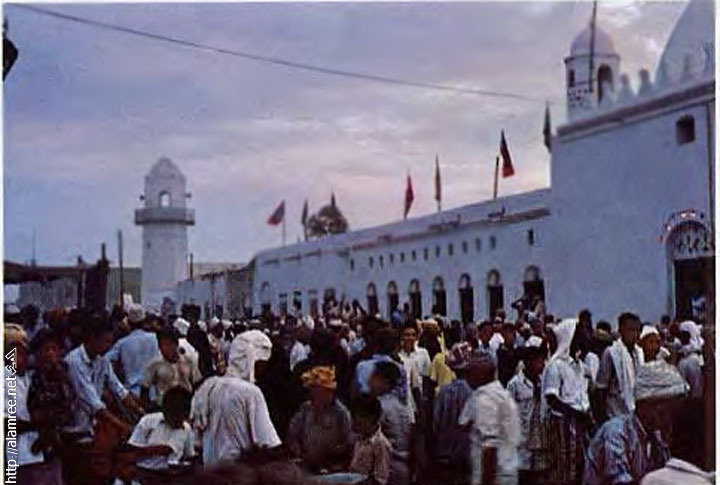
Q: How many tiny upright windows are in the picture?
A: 13